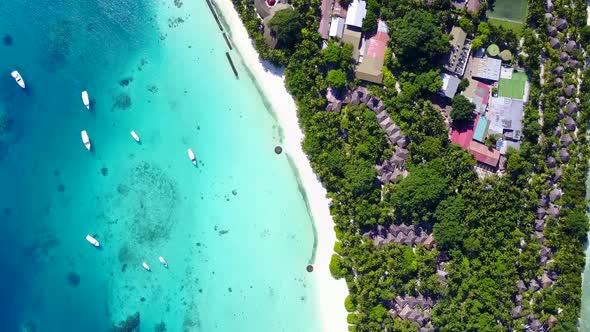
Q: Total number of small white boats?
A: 8